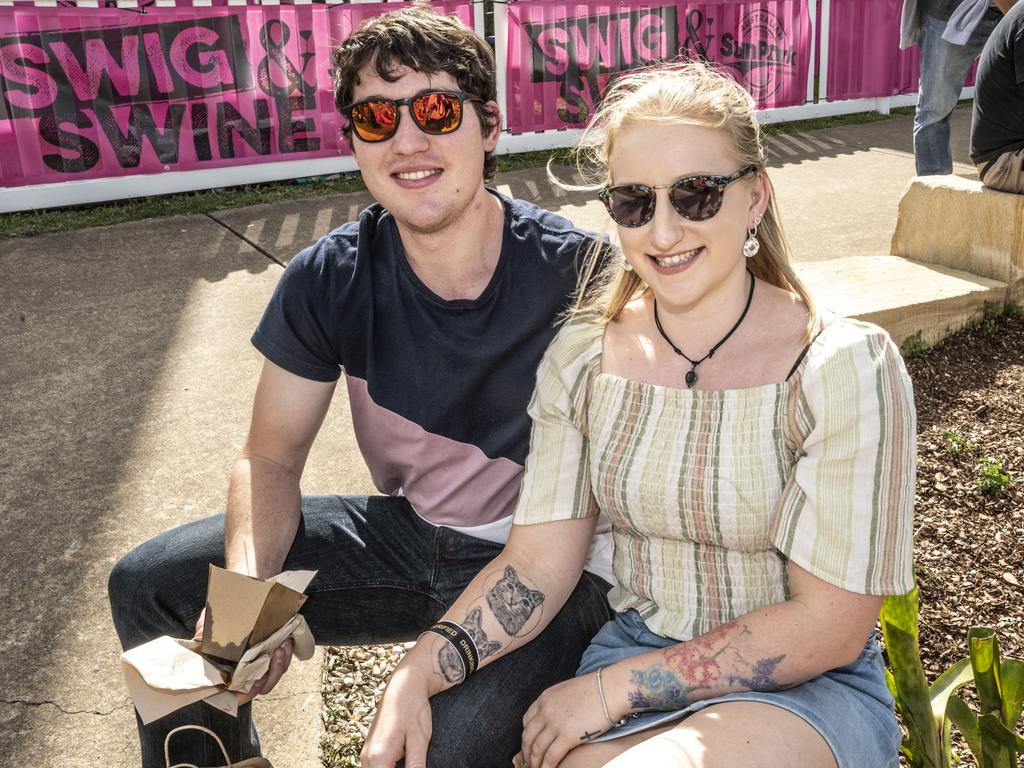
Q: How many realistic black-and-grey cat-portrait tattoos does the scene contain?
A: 2